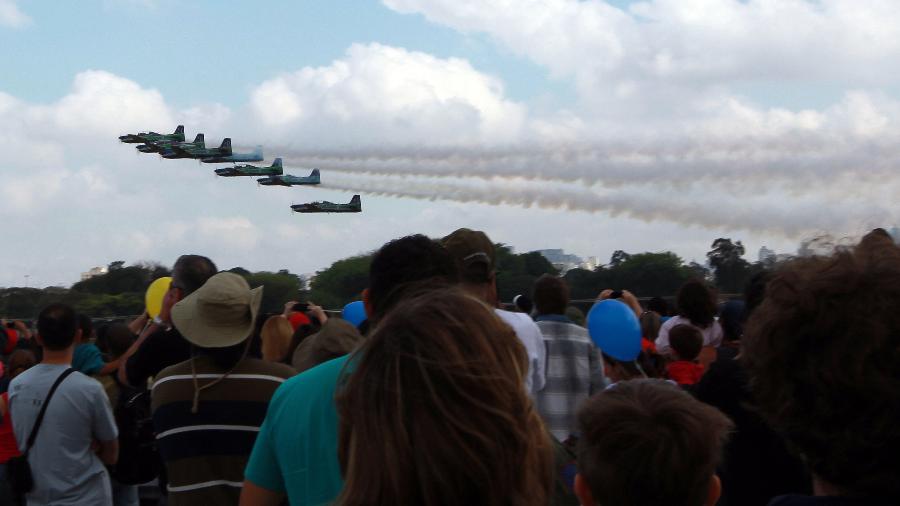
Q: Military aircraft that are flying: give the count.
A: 7